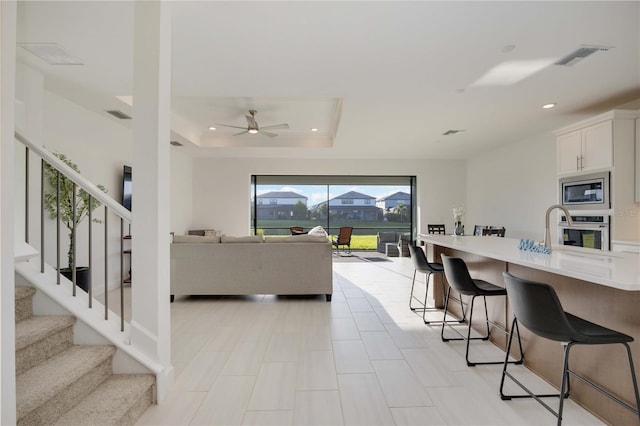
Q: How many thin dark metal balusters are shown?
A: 7